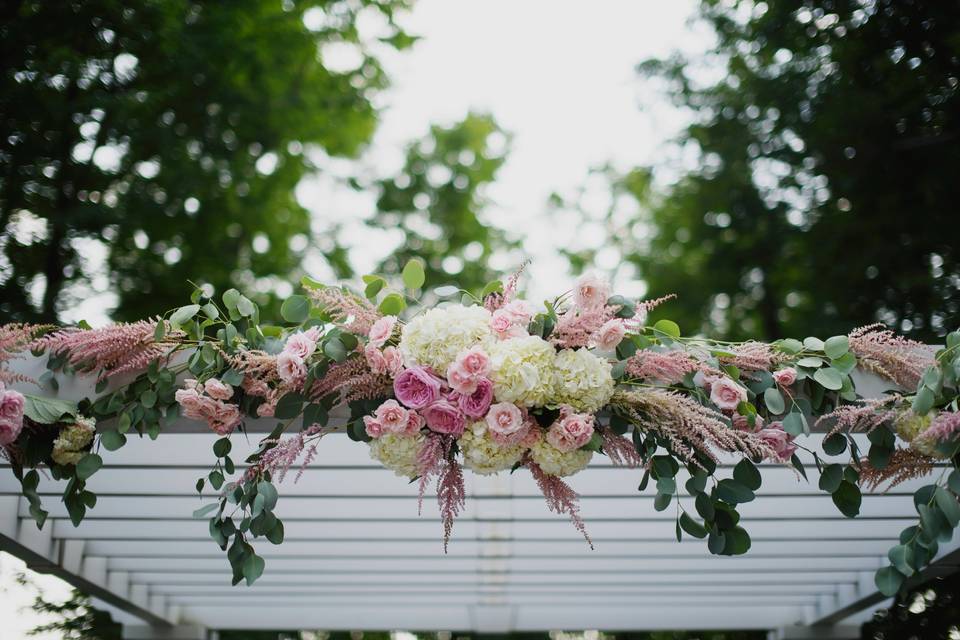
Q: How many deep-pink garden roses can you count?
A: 3